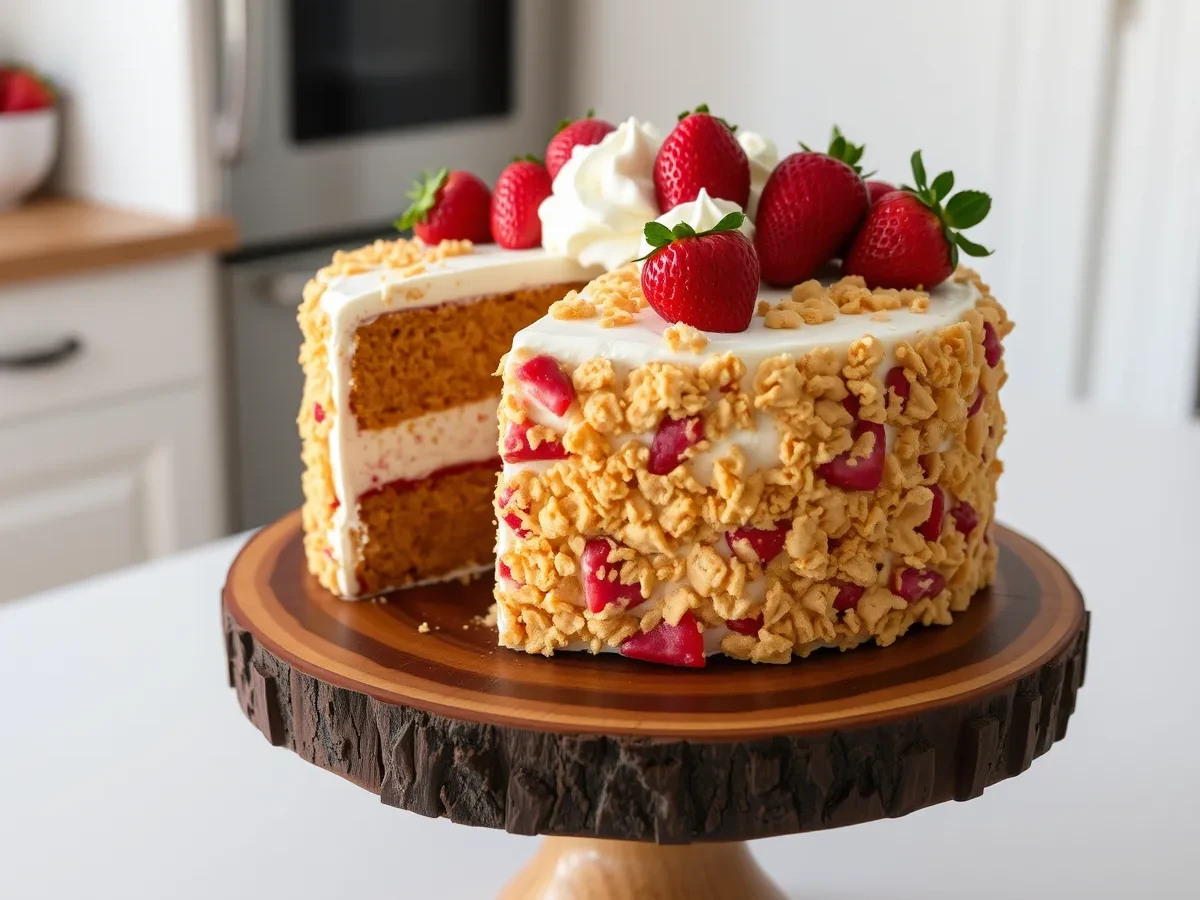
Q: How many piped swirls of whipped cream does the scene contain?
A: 3